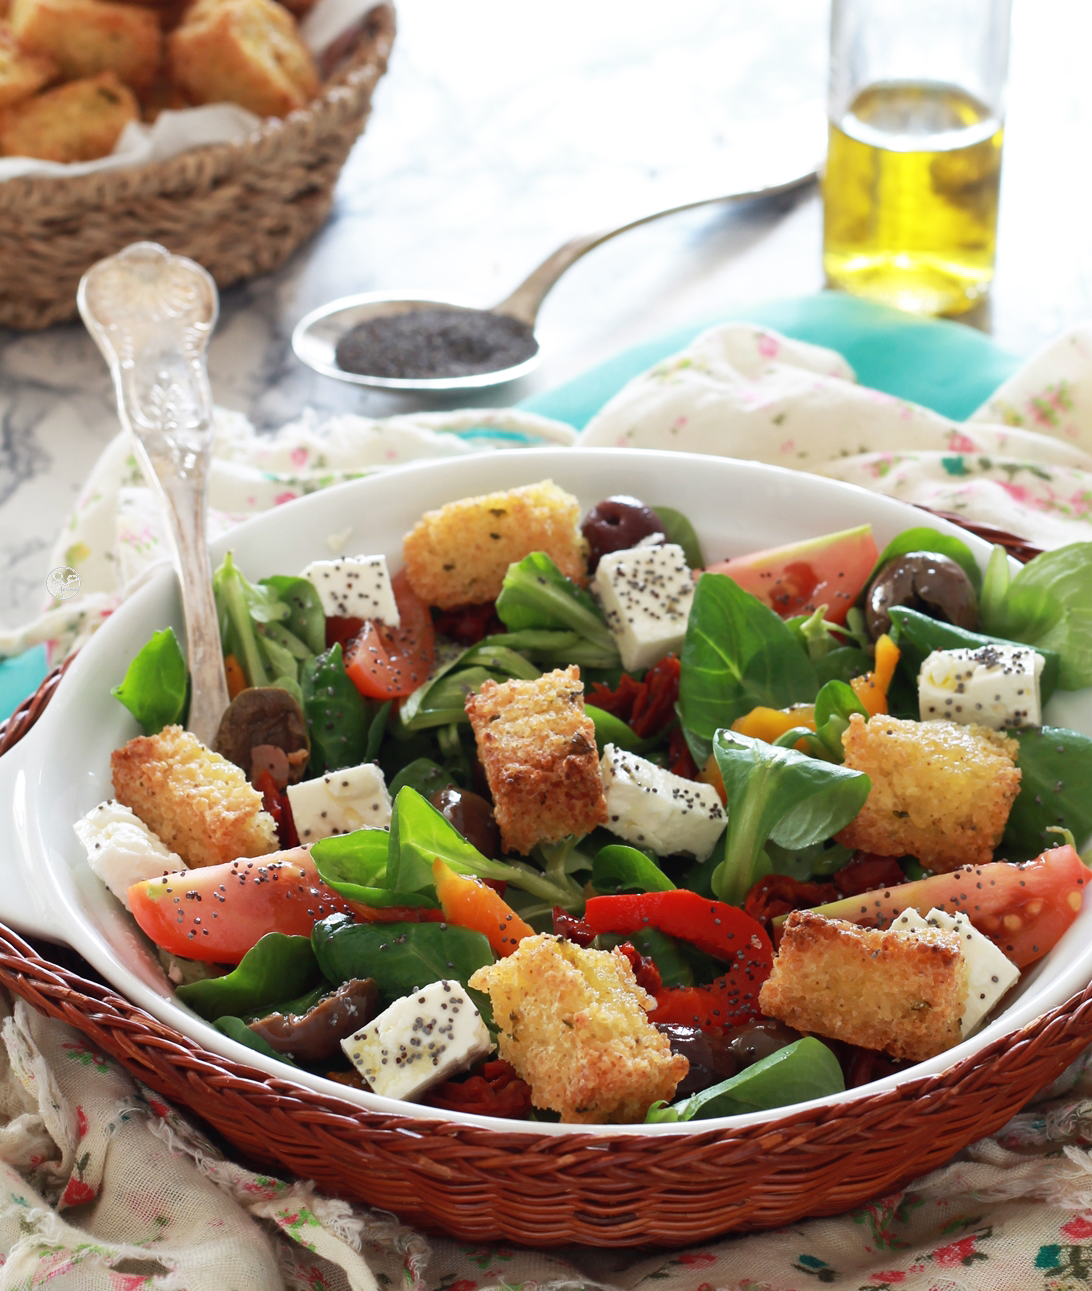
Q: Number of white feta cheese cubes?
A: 8